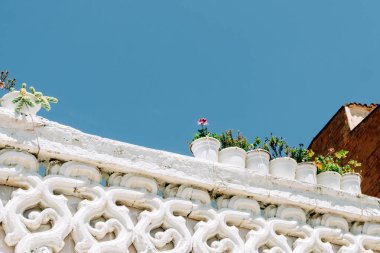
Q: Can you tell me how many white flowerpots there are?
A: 8